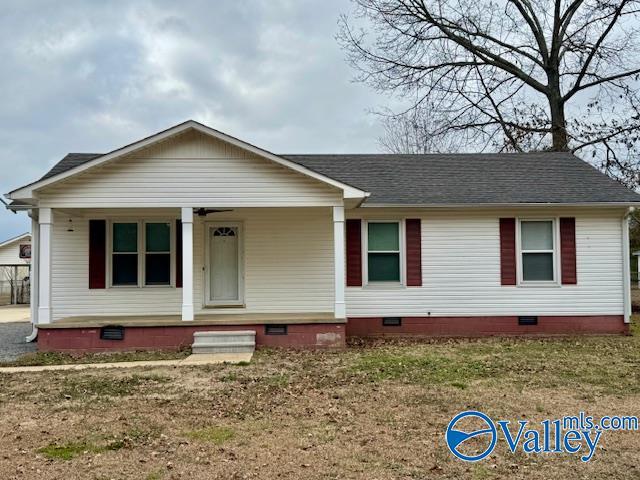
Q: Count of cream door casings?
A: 1